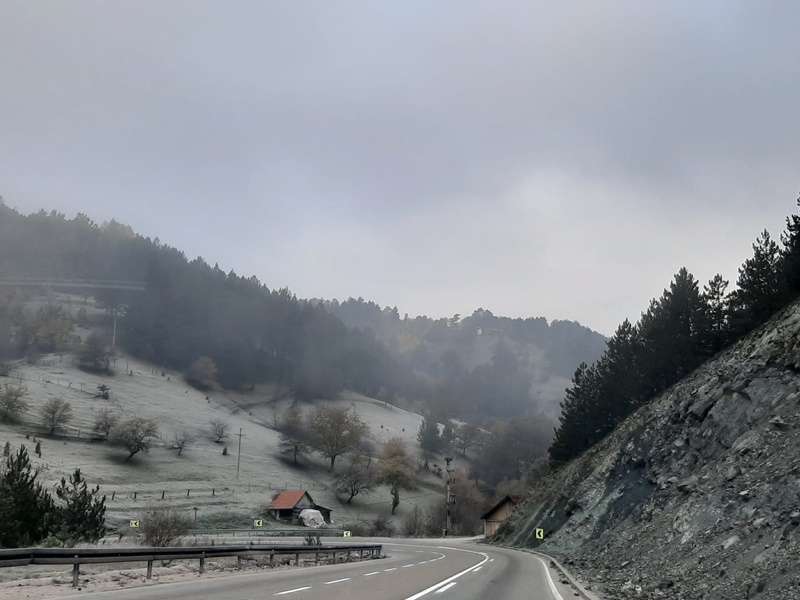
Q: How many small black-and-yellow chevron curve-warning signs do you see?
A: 4